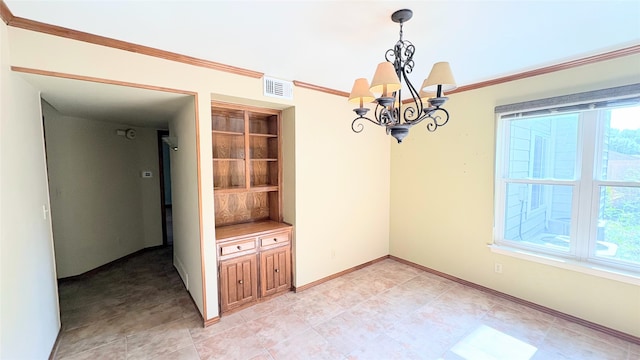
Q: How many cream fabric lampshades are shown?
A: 5